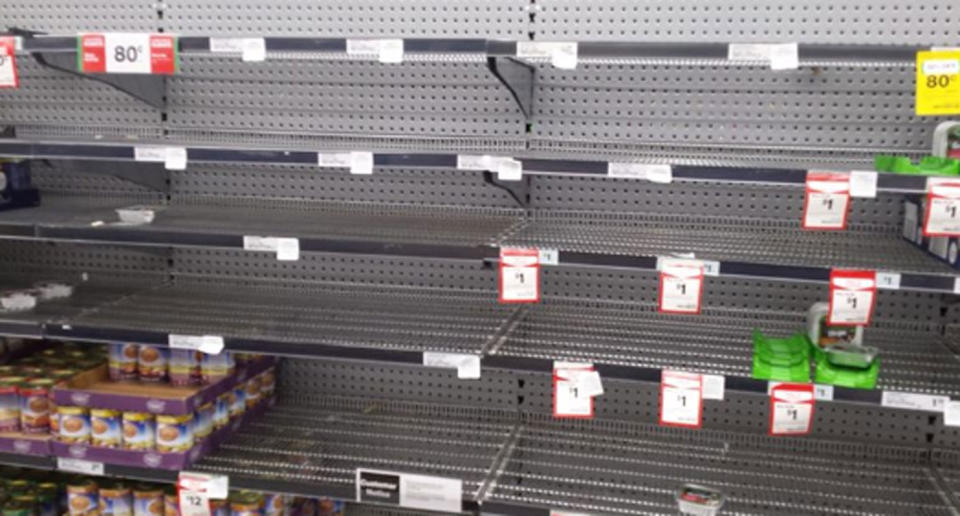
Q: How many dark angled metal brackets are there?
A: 4